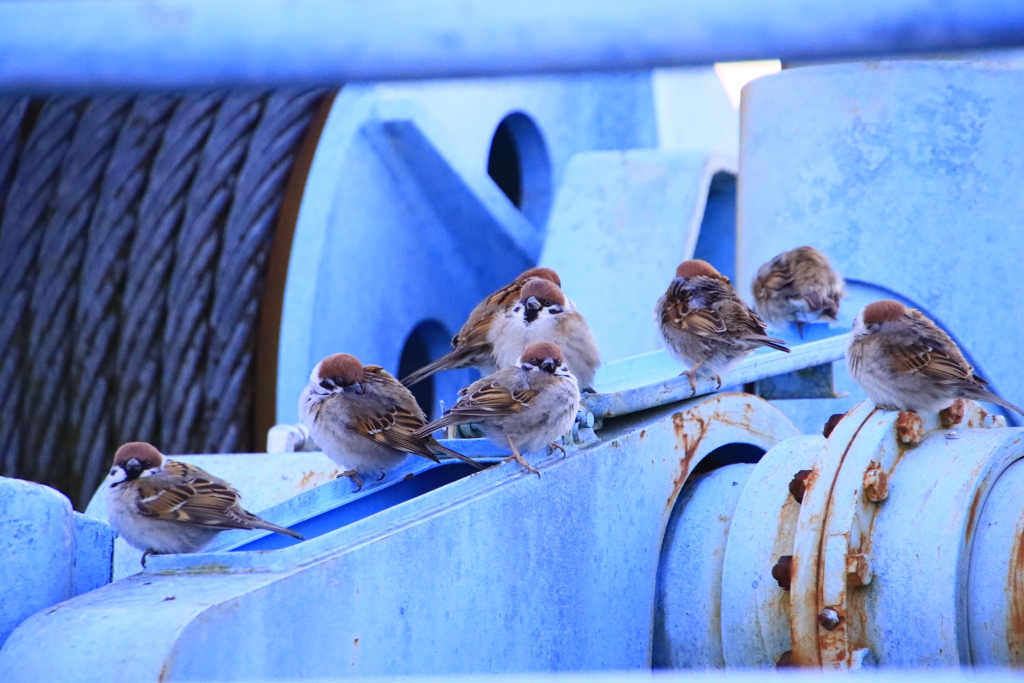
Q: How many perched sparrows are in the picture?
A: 8